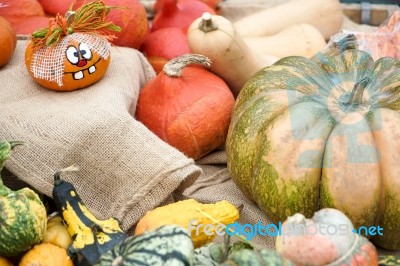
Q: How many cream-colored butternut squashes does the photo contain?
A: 3